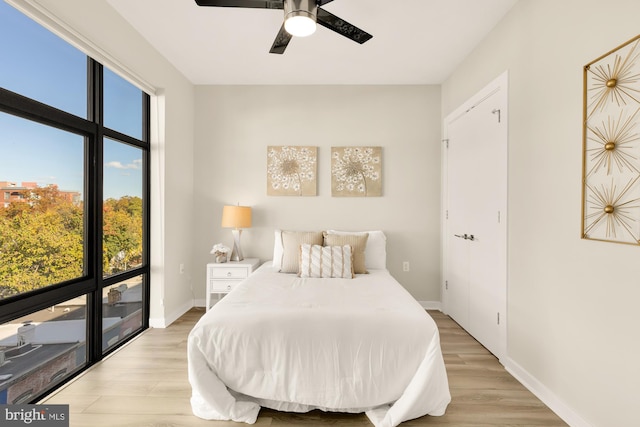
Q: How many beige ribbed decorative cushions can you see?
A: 2